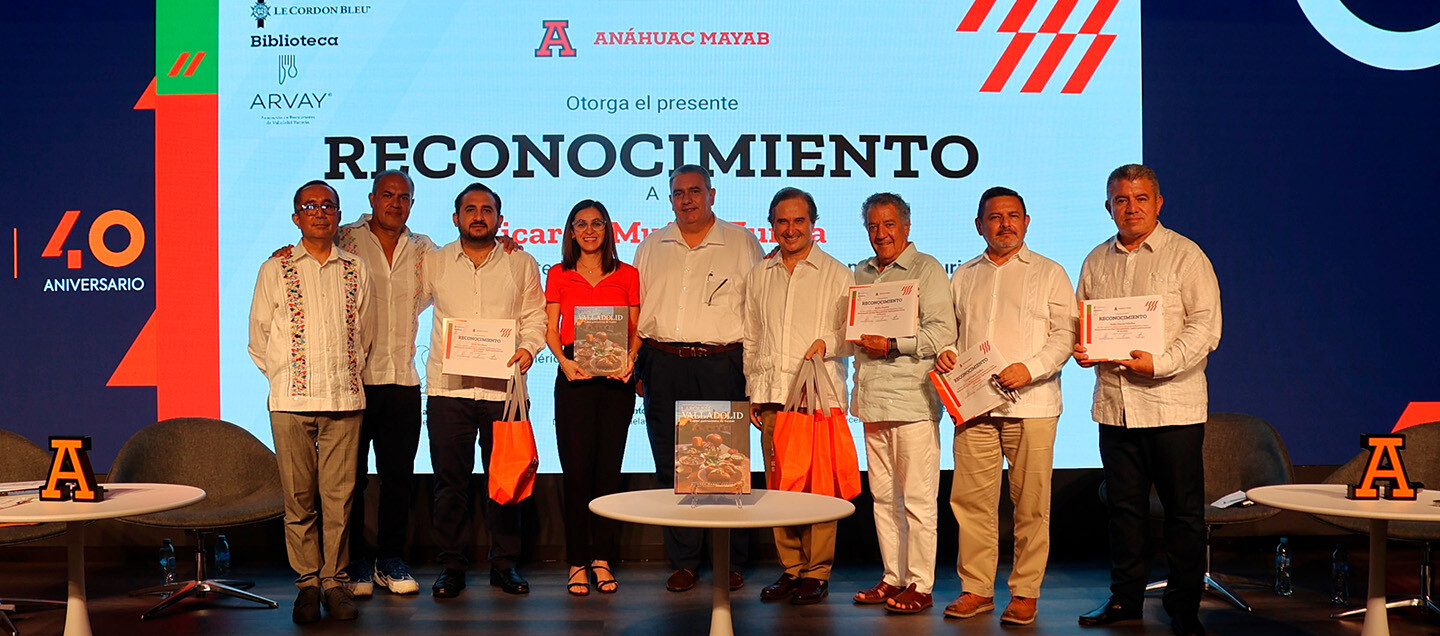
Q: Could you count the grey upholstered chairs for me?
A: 4